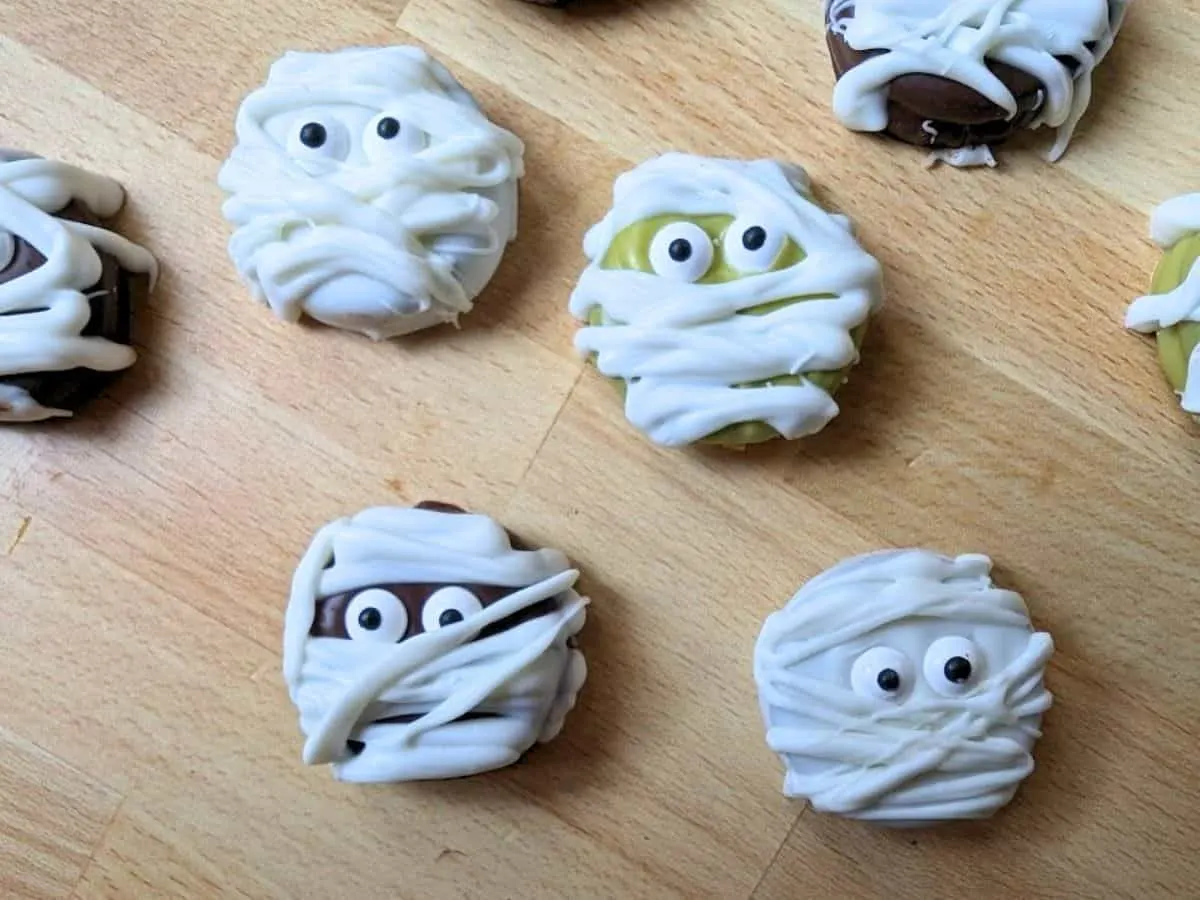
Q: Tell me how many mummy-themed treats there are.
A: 7